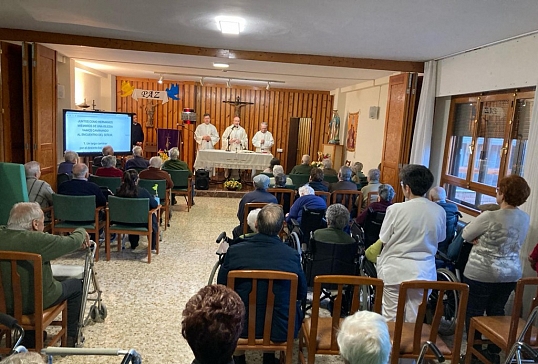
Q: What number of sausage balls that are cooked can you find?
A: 0